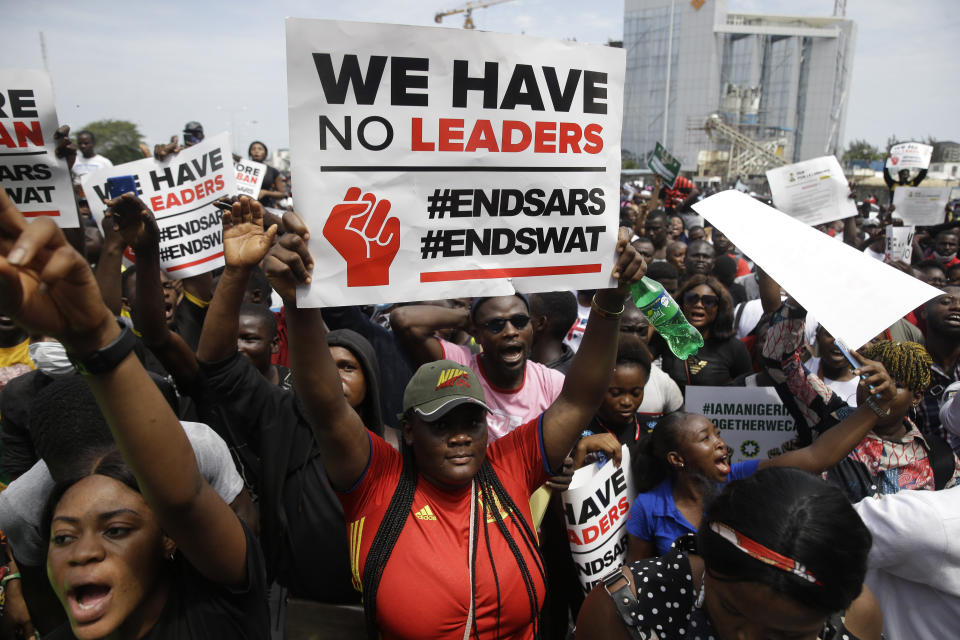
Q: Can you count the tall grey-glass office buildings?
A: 1